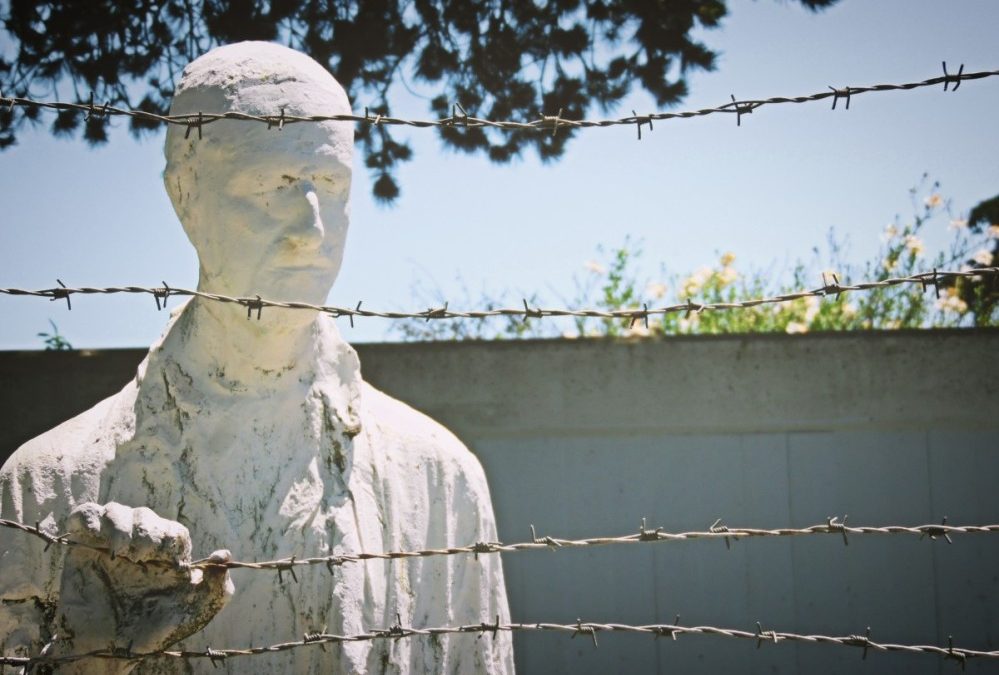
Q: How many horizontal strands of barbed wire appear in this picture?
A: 4